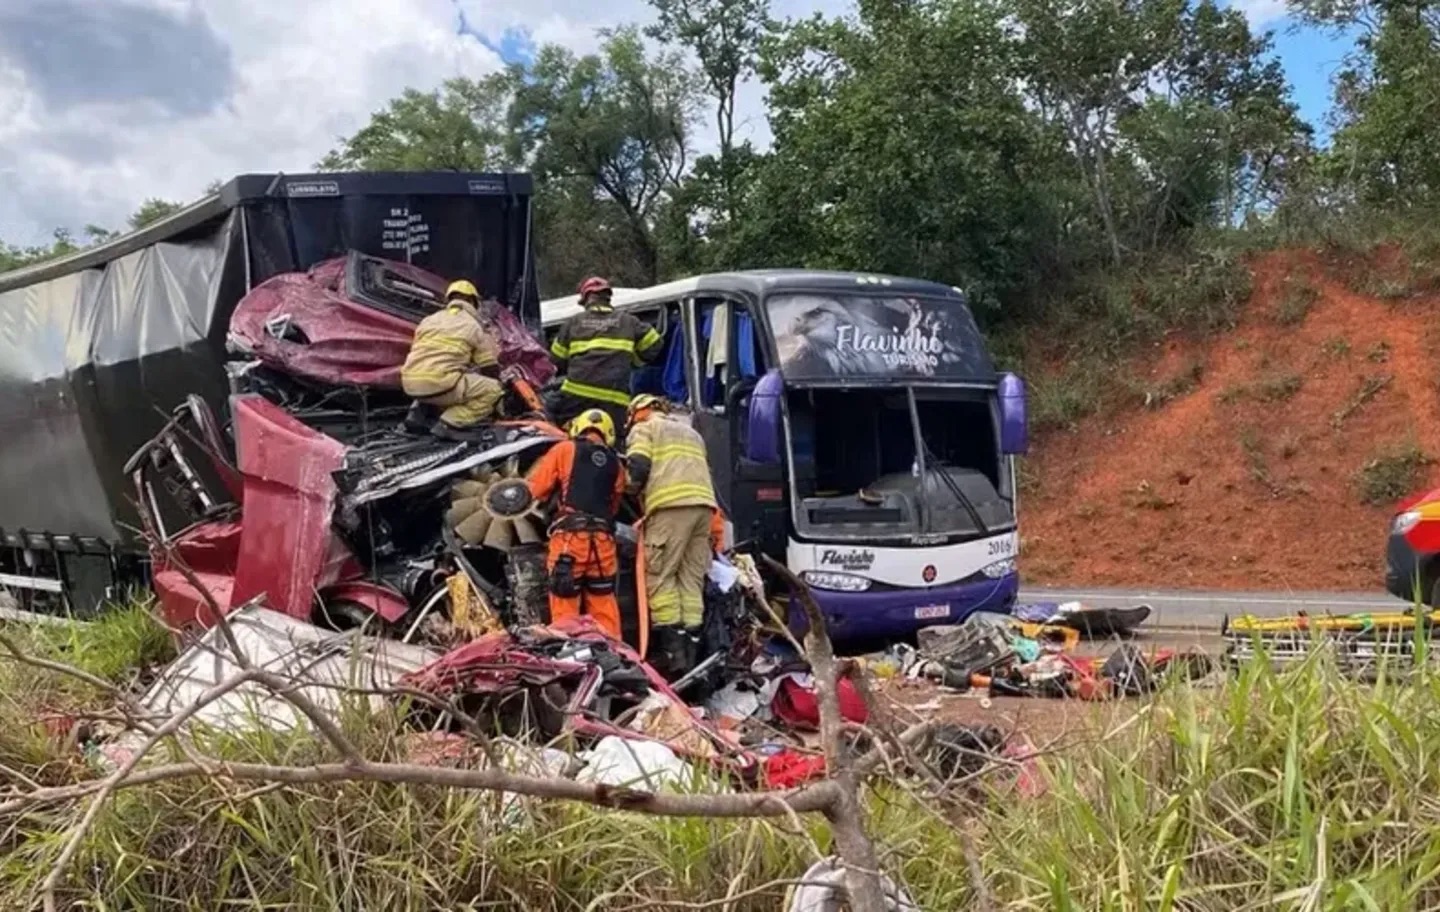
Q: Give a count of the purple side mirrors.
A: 2